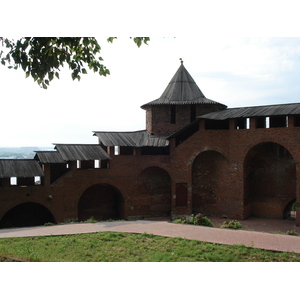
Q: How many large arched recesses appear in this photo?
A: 5